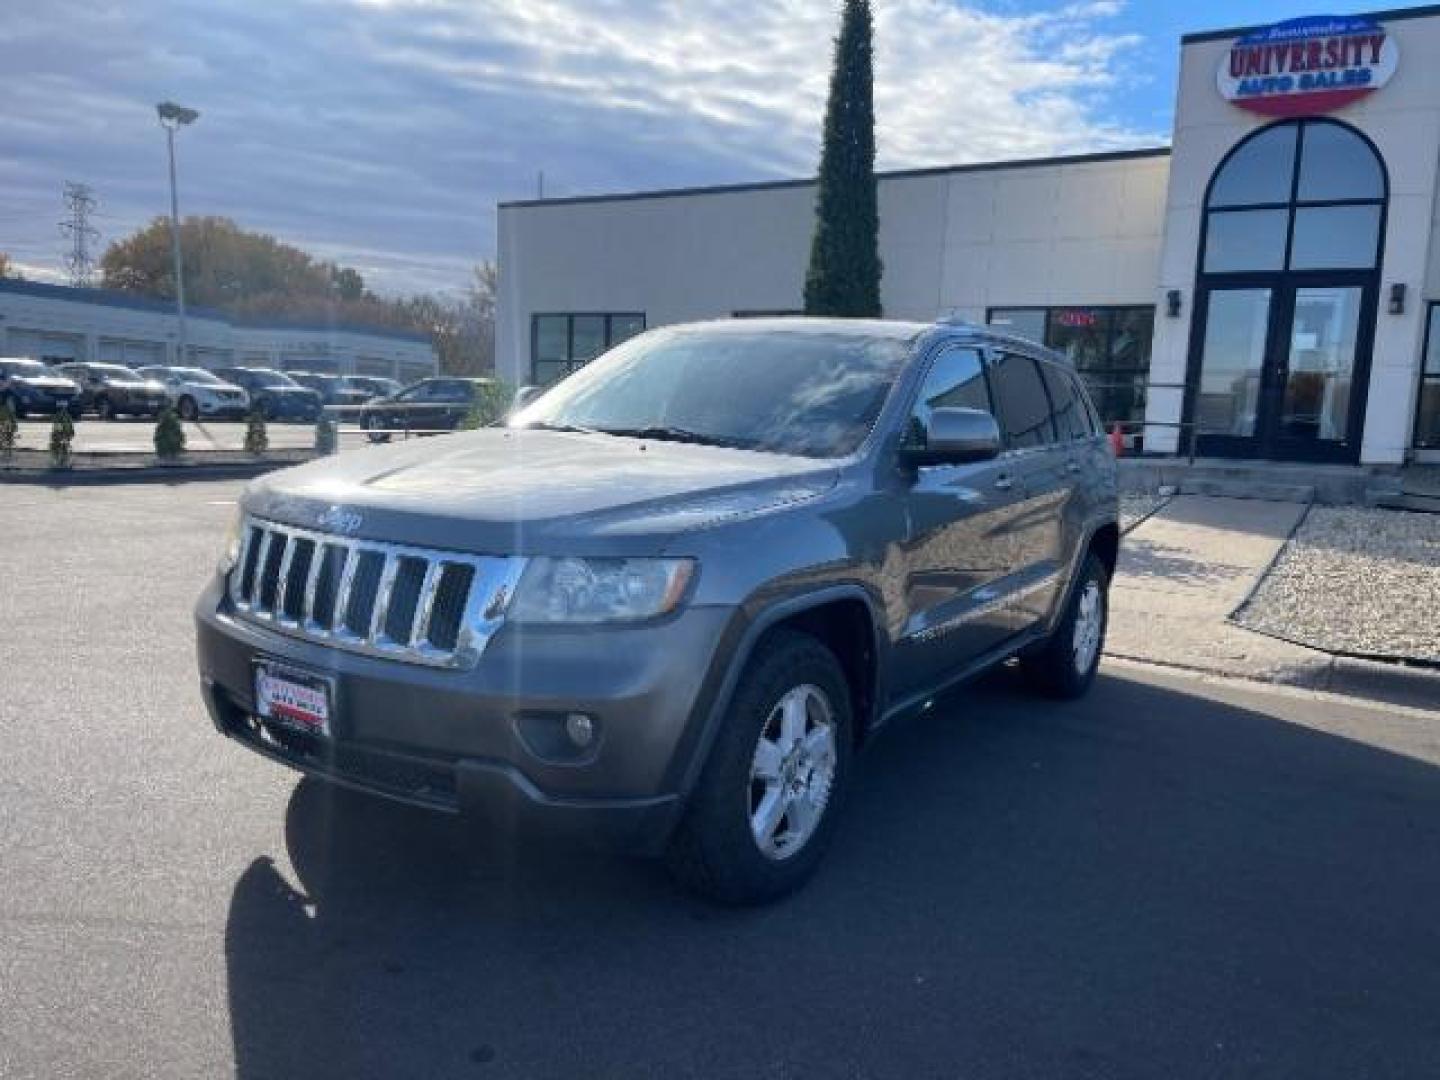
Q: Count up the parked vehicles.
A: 8